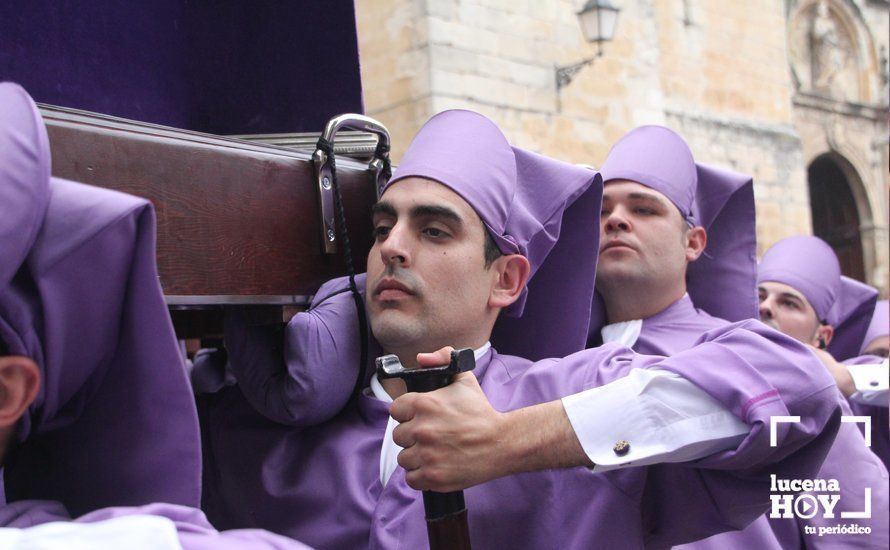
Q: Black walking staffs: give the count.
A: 1